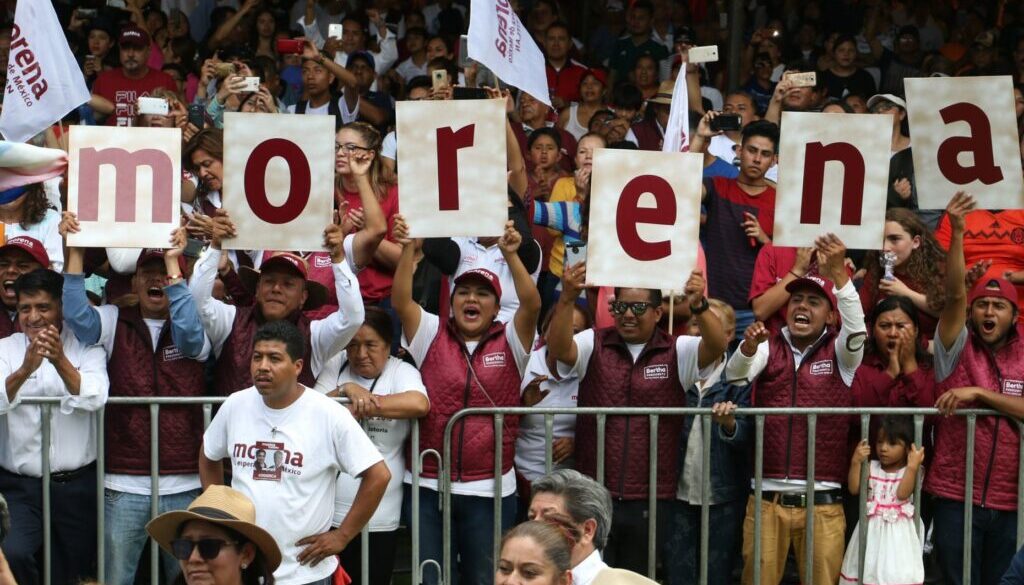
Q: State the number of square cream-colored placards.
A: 6